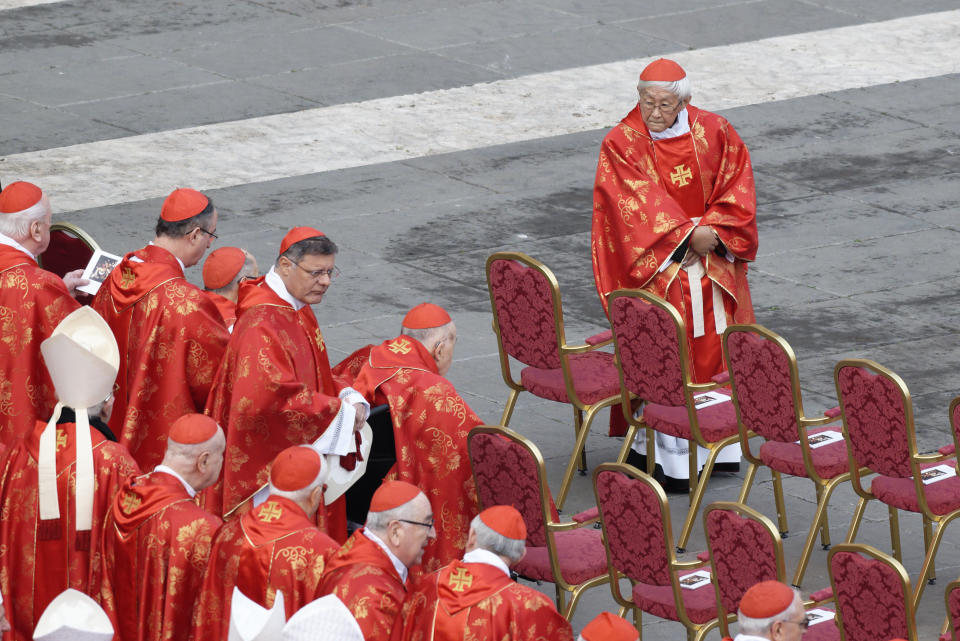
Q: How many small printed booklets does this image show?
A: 6